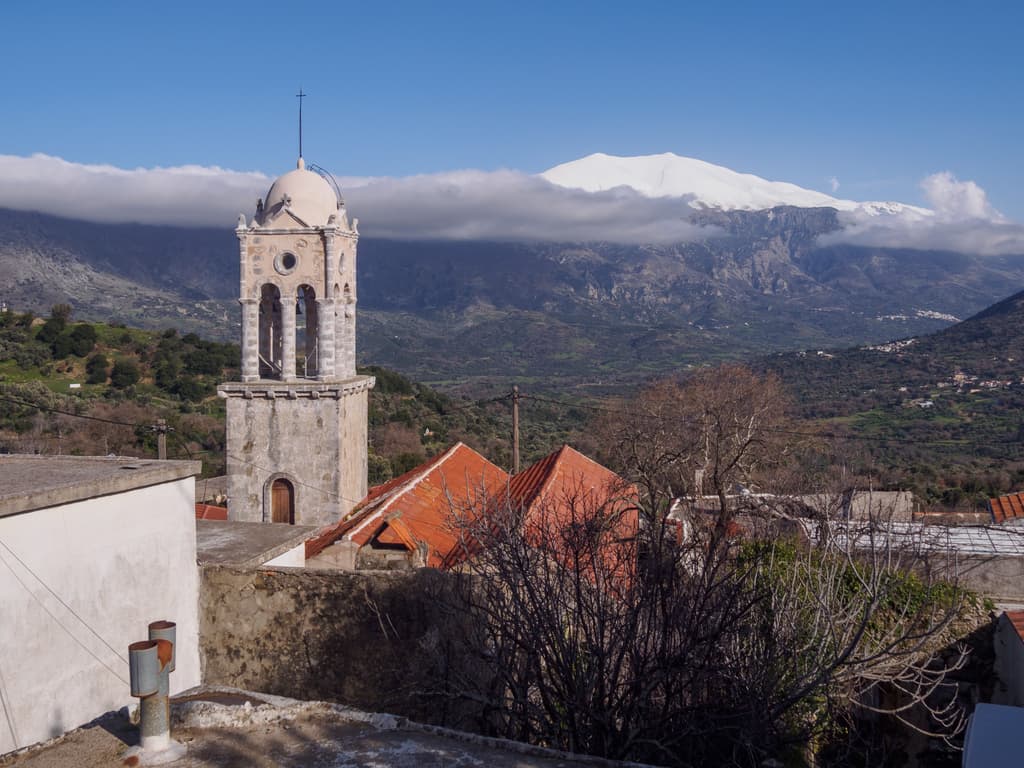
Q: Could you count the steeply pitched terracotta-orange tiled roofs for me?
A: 2